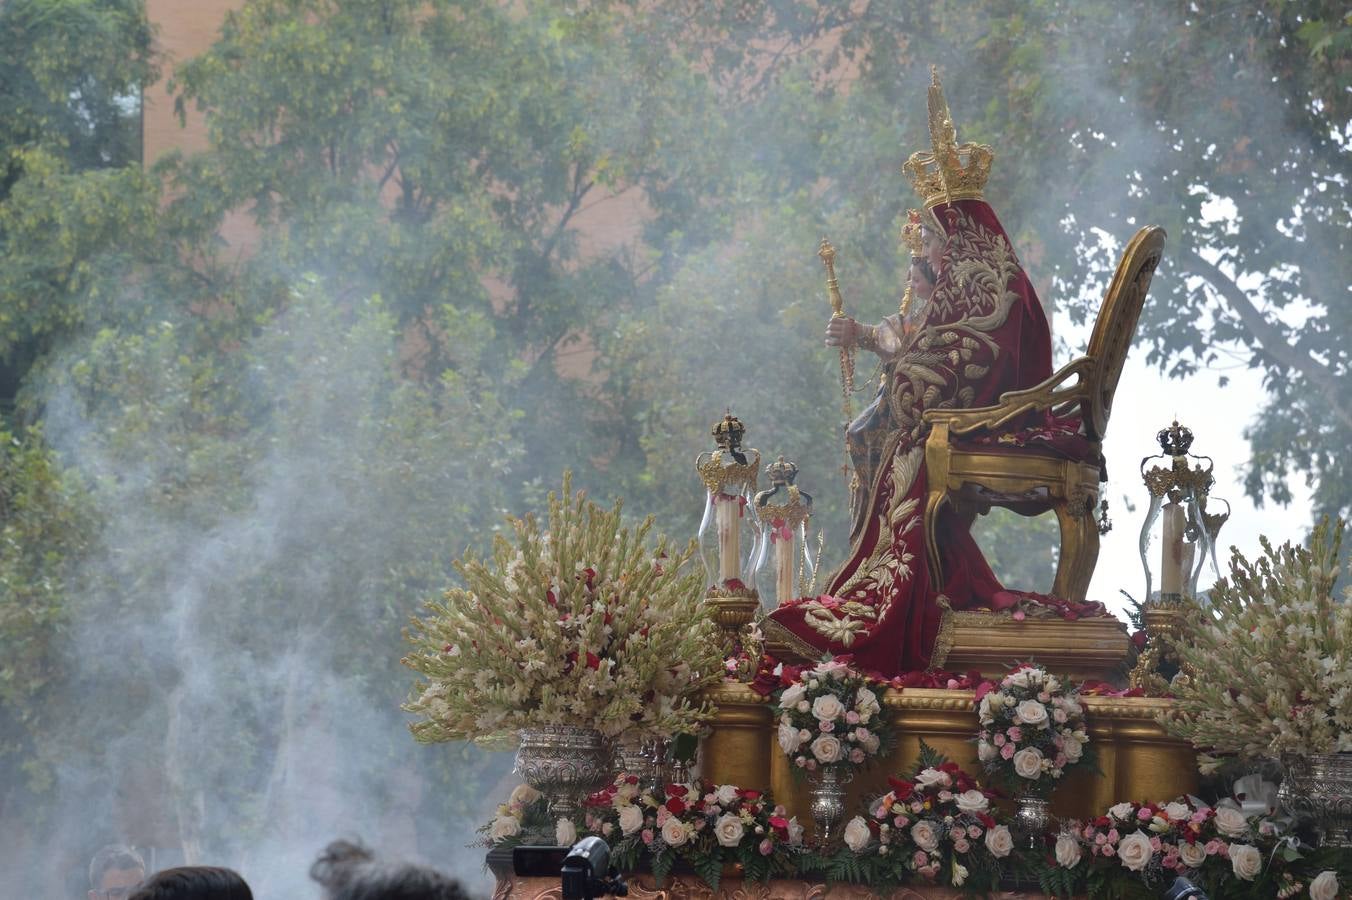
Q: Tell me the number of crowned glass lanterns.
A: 4